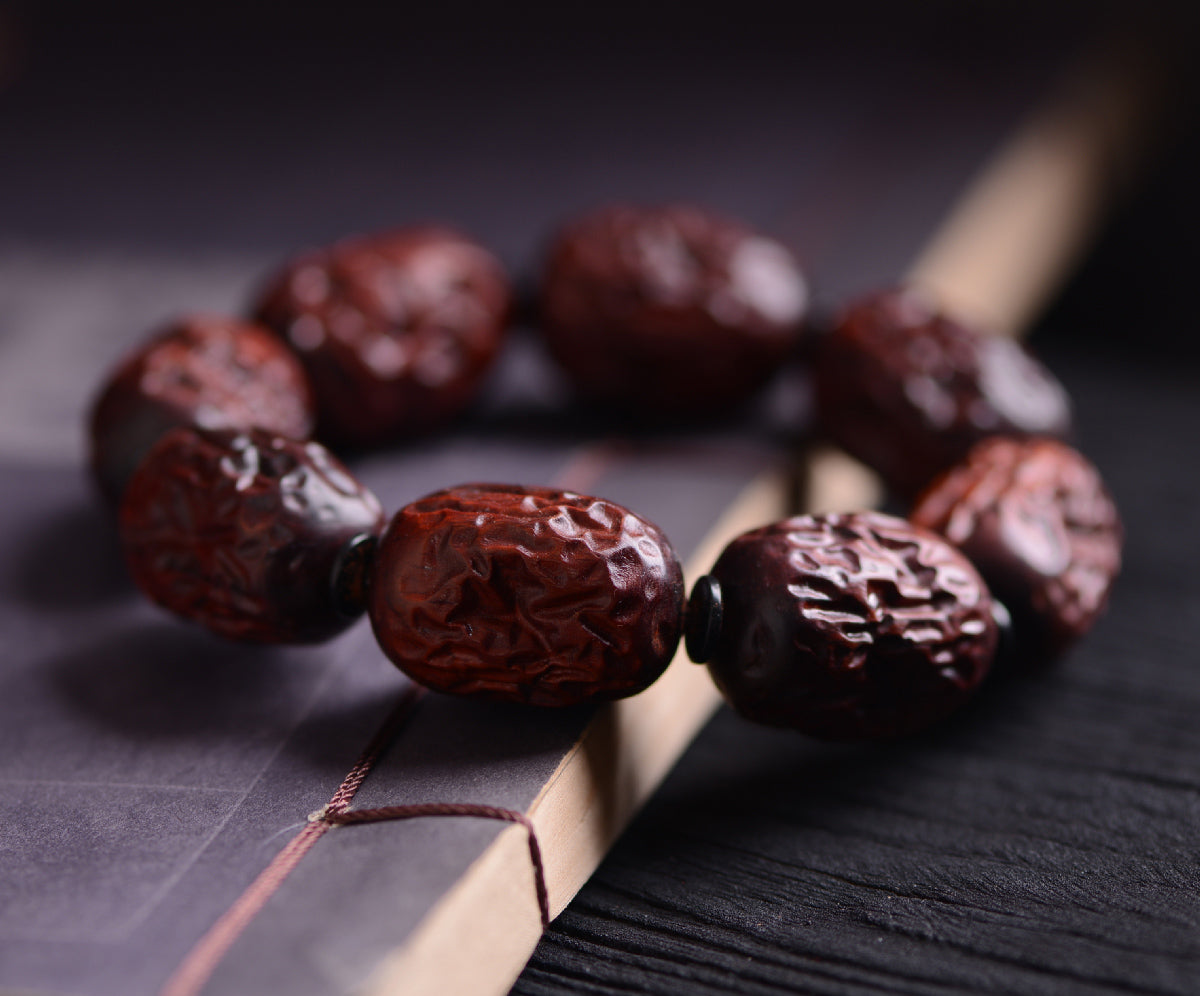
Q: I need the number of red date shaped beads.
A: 8